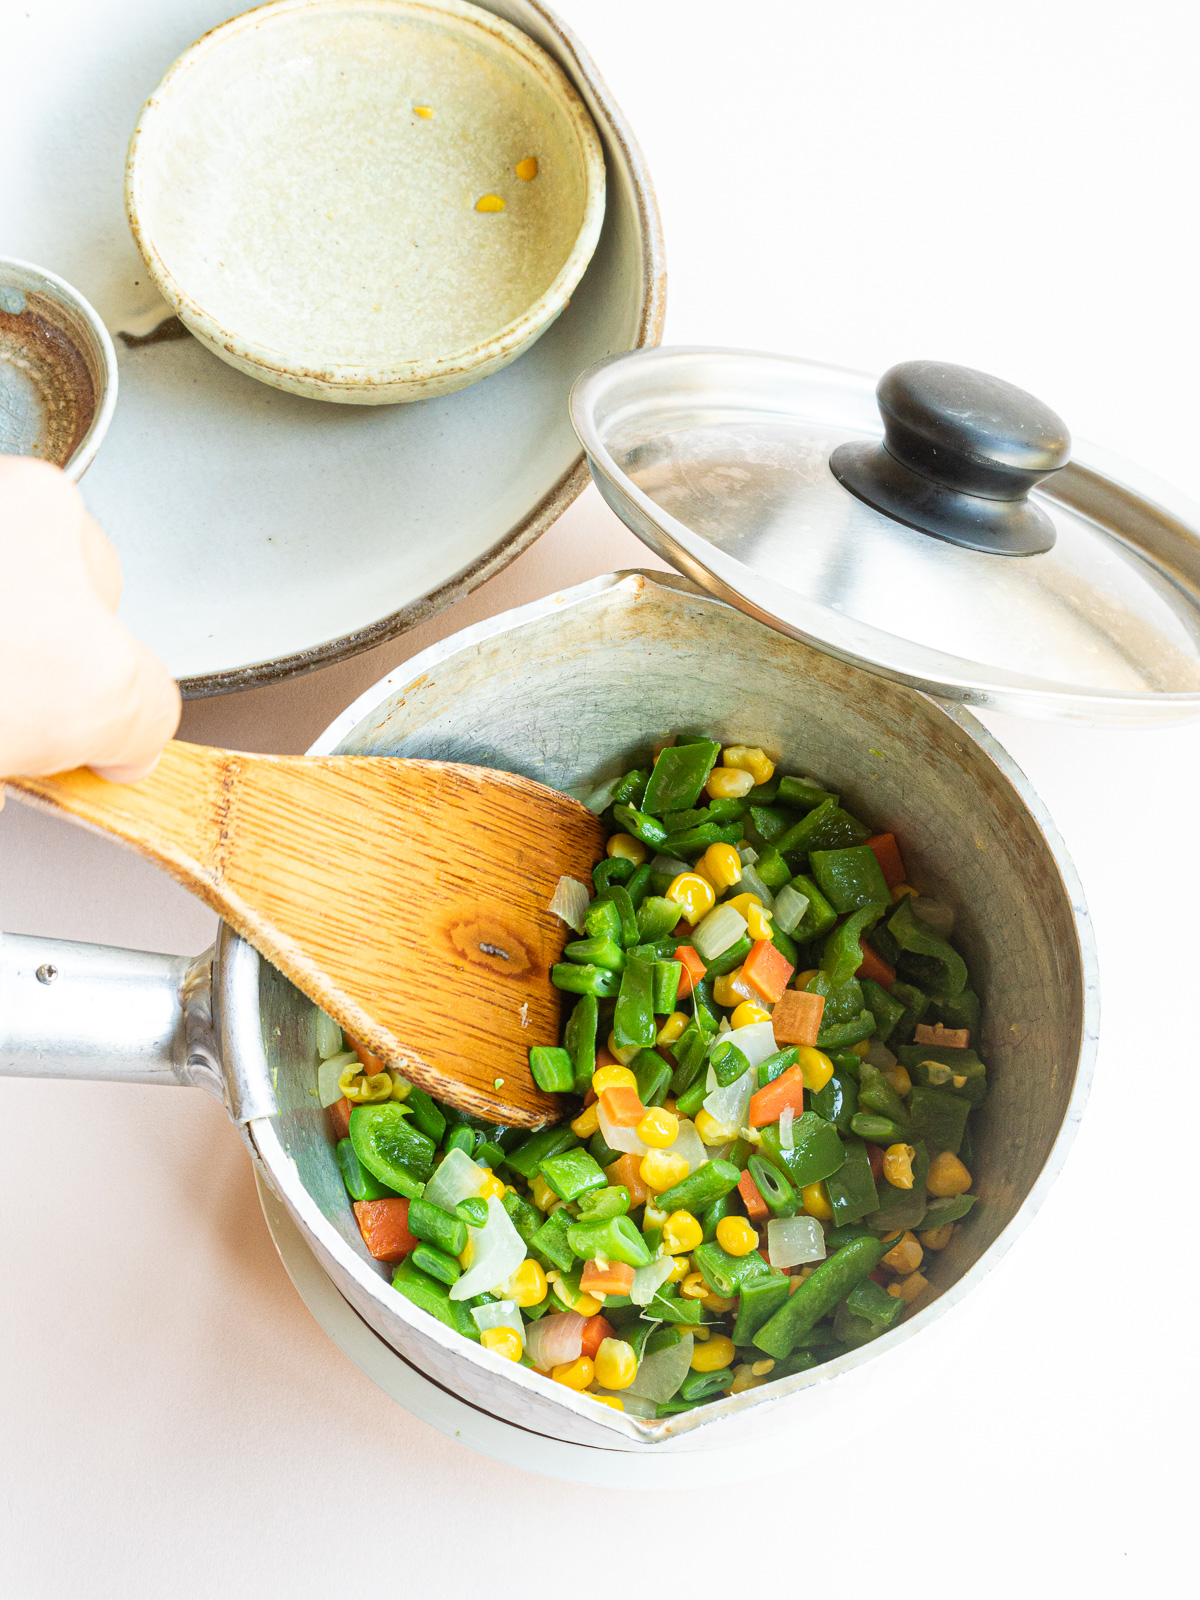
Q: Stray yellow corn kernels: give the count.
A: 3